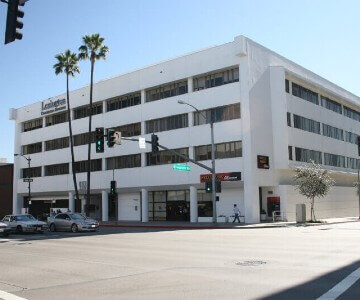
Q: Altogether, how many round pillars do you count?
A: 4